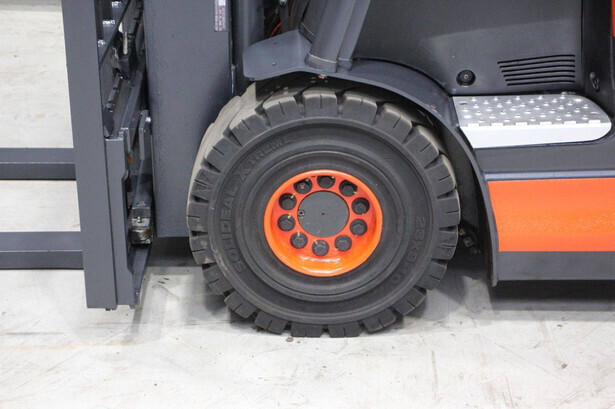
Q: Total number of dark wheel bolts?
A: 10